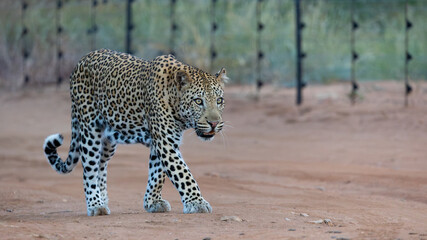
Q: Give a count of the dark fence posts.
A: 10